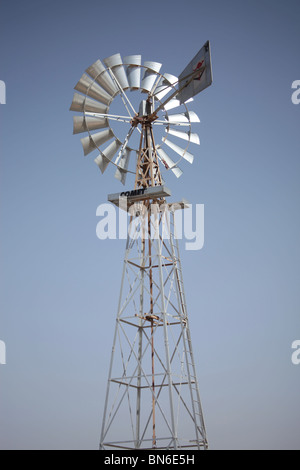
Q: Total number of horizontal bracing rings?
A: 4